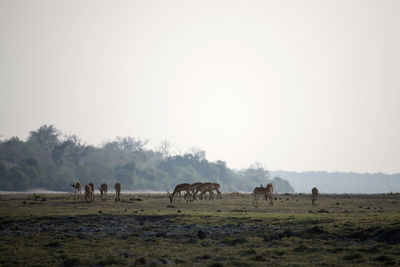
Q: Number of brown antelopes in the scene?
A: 12